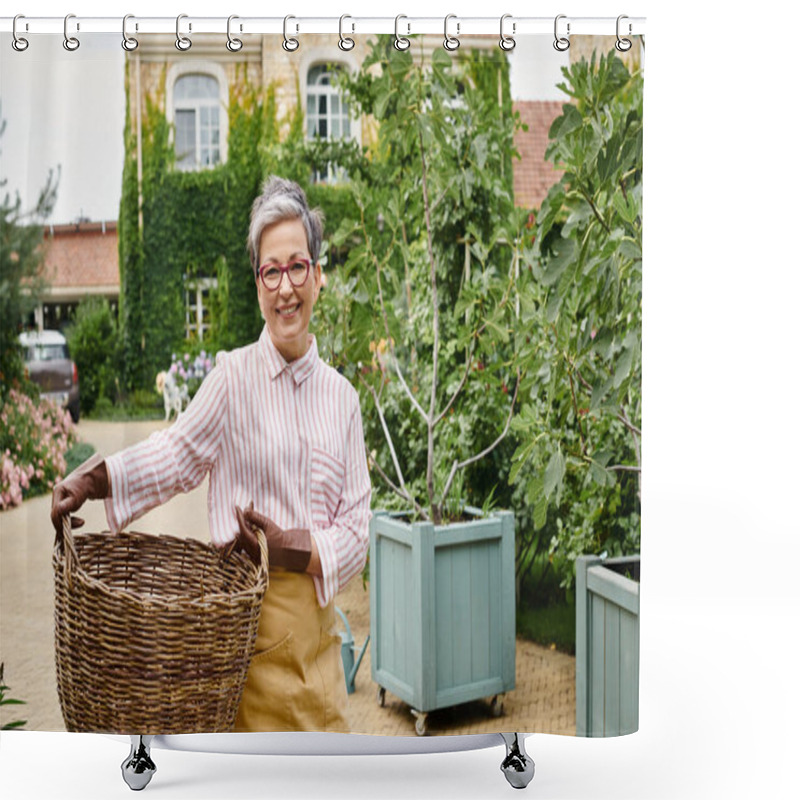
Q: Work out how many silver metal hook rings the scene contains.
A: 12